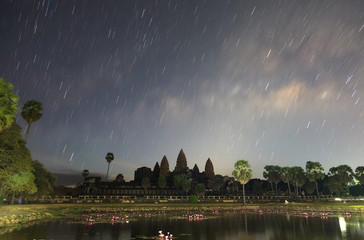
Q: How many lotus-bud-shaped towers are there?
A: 5